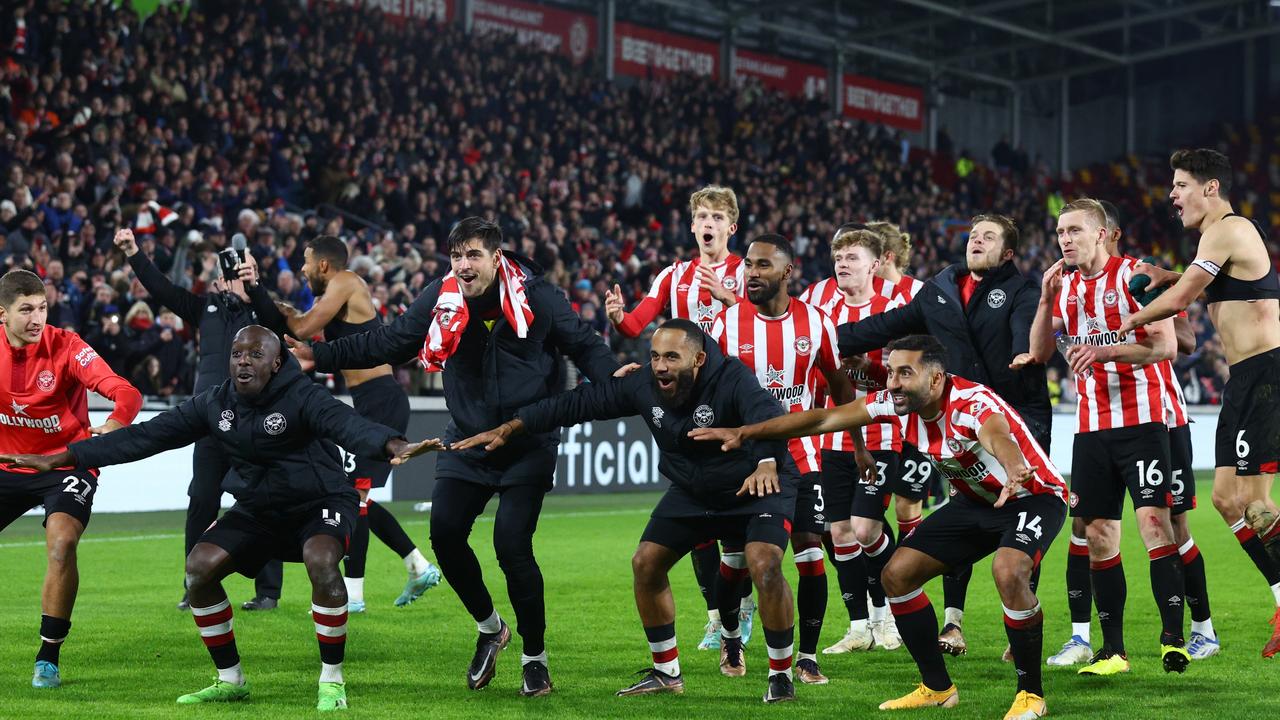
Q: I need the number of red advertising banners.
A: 5